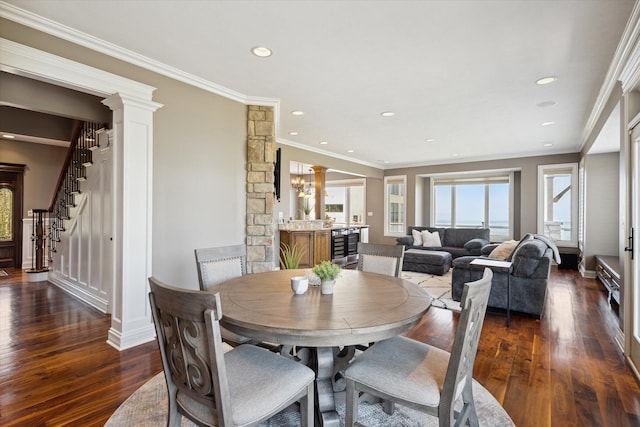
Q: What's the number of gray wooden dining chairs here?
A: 4